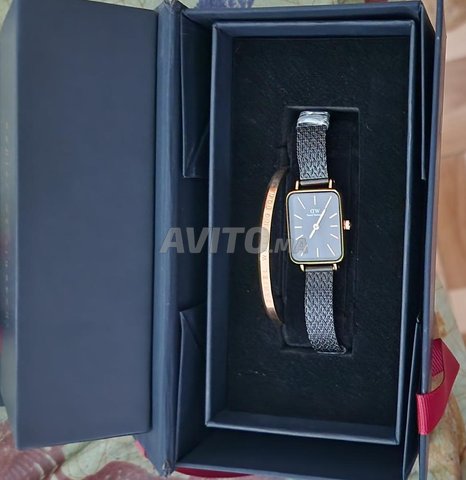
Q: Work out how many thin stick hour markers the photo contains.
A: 12